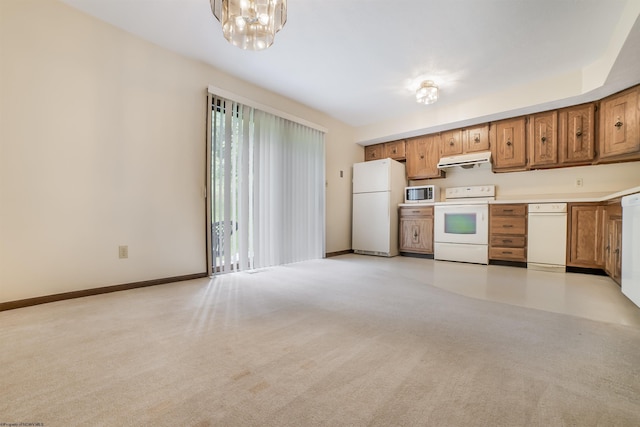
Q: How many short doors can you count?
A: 4